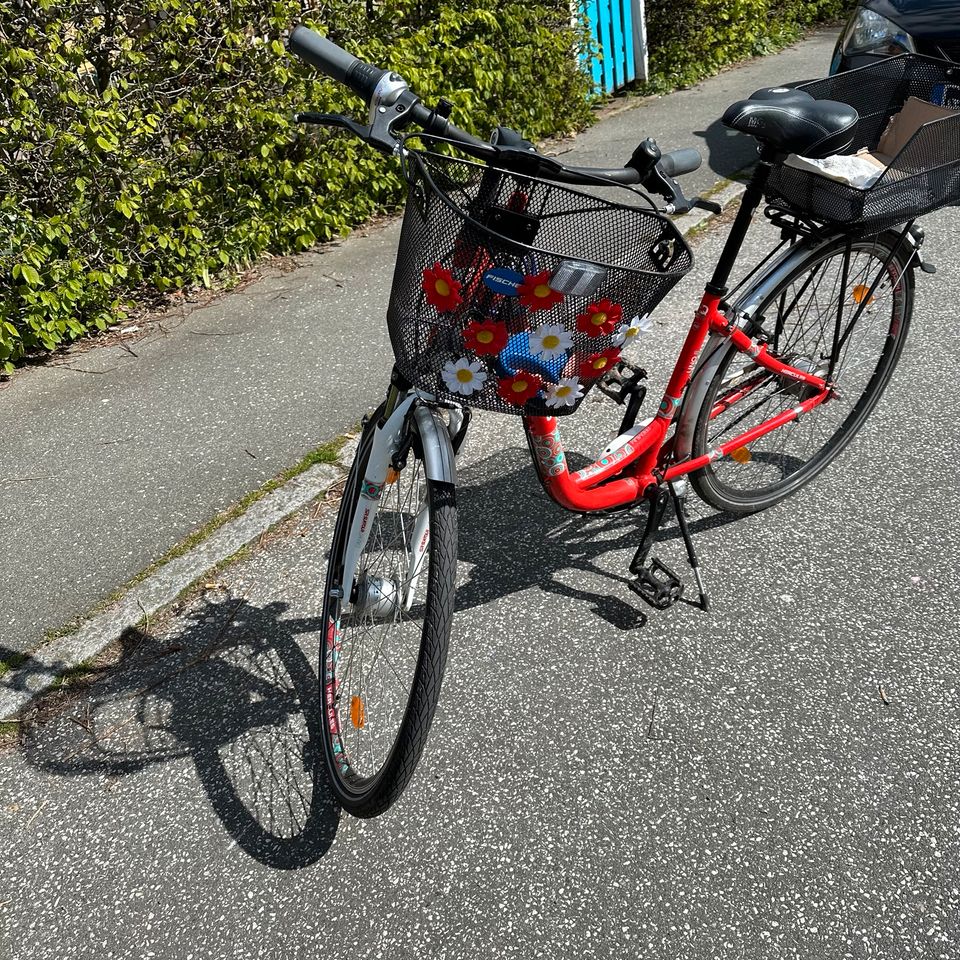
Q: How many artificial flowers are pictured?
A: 10